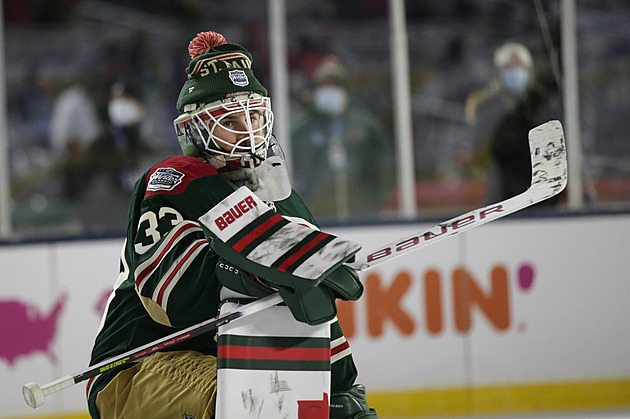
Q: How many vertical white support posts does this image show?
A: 4